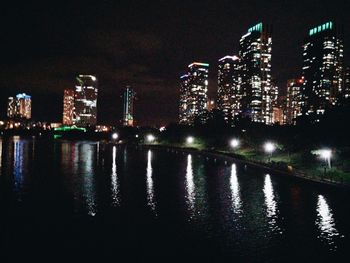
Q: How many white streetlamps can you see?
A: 6